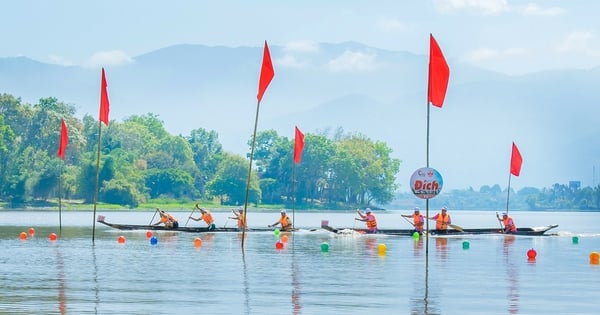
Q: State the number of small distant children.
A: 0